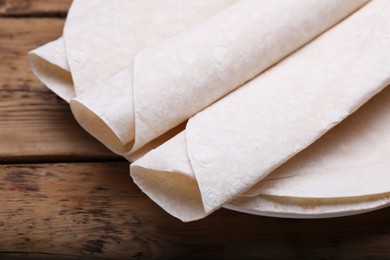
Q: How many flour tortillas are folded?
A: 3